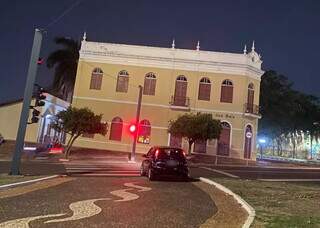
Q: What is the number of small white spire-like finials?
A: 5